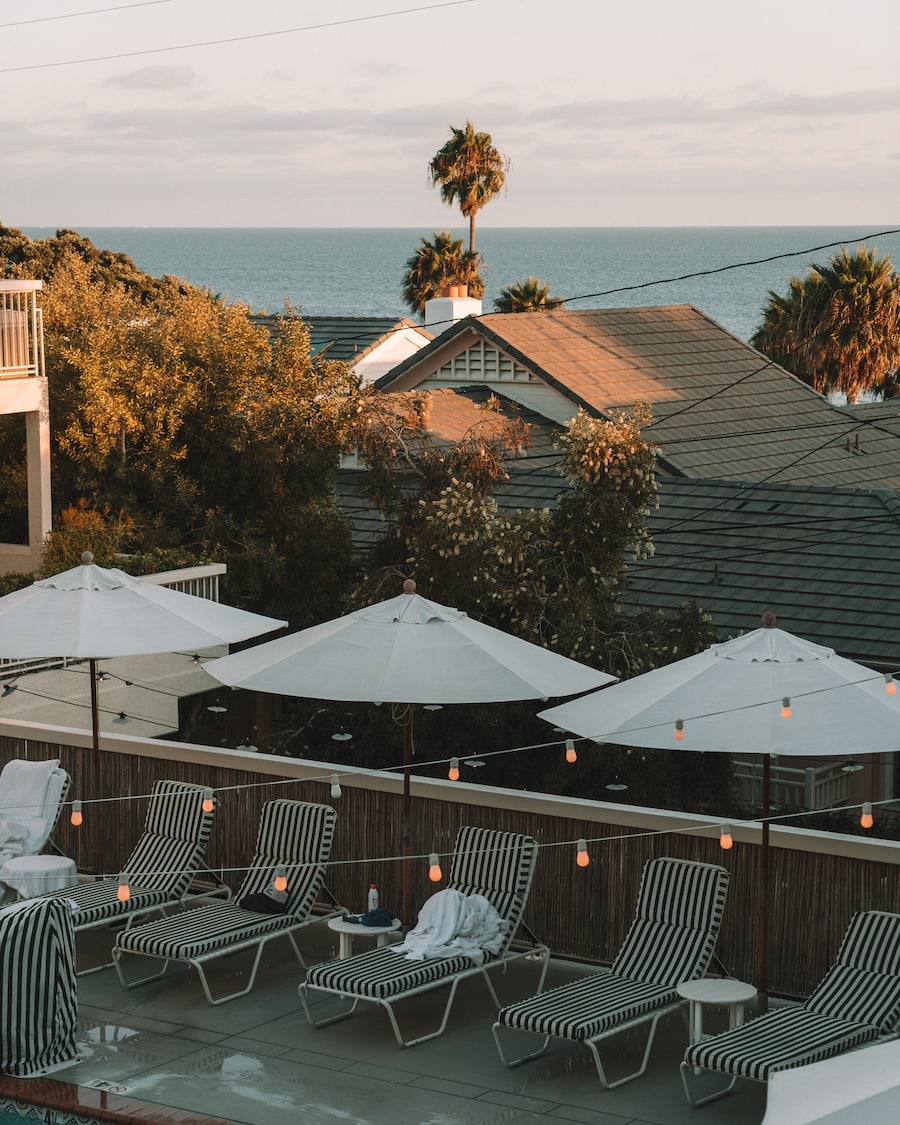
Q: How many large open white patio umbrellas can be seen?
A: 3